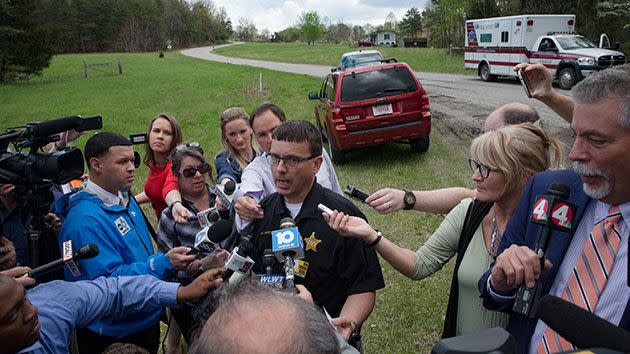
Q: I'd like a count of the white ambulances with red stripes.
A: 1